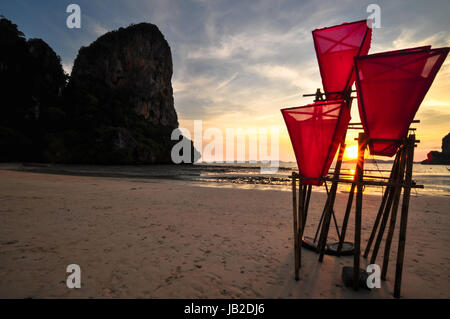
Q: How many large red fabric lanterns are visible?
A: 3